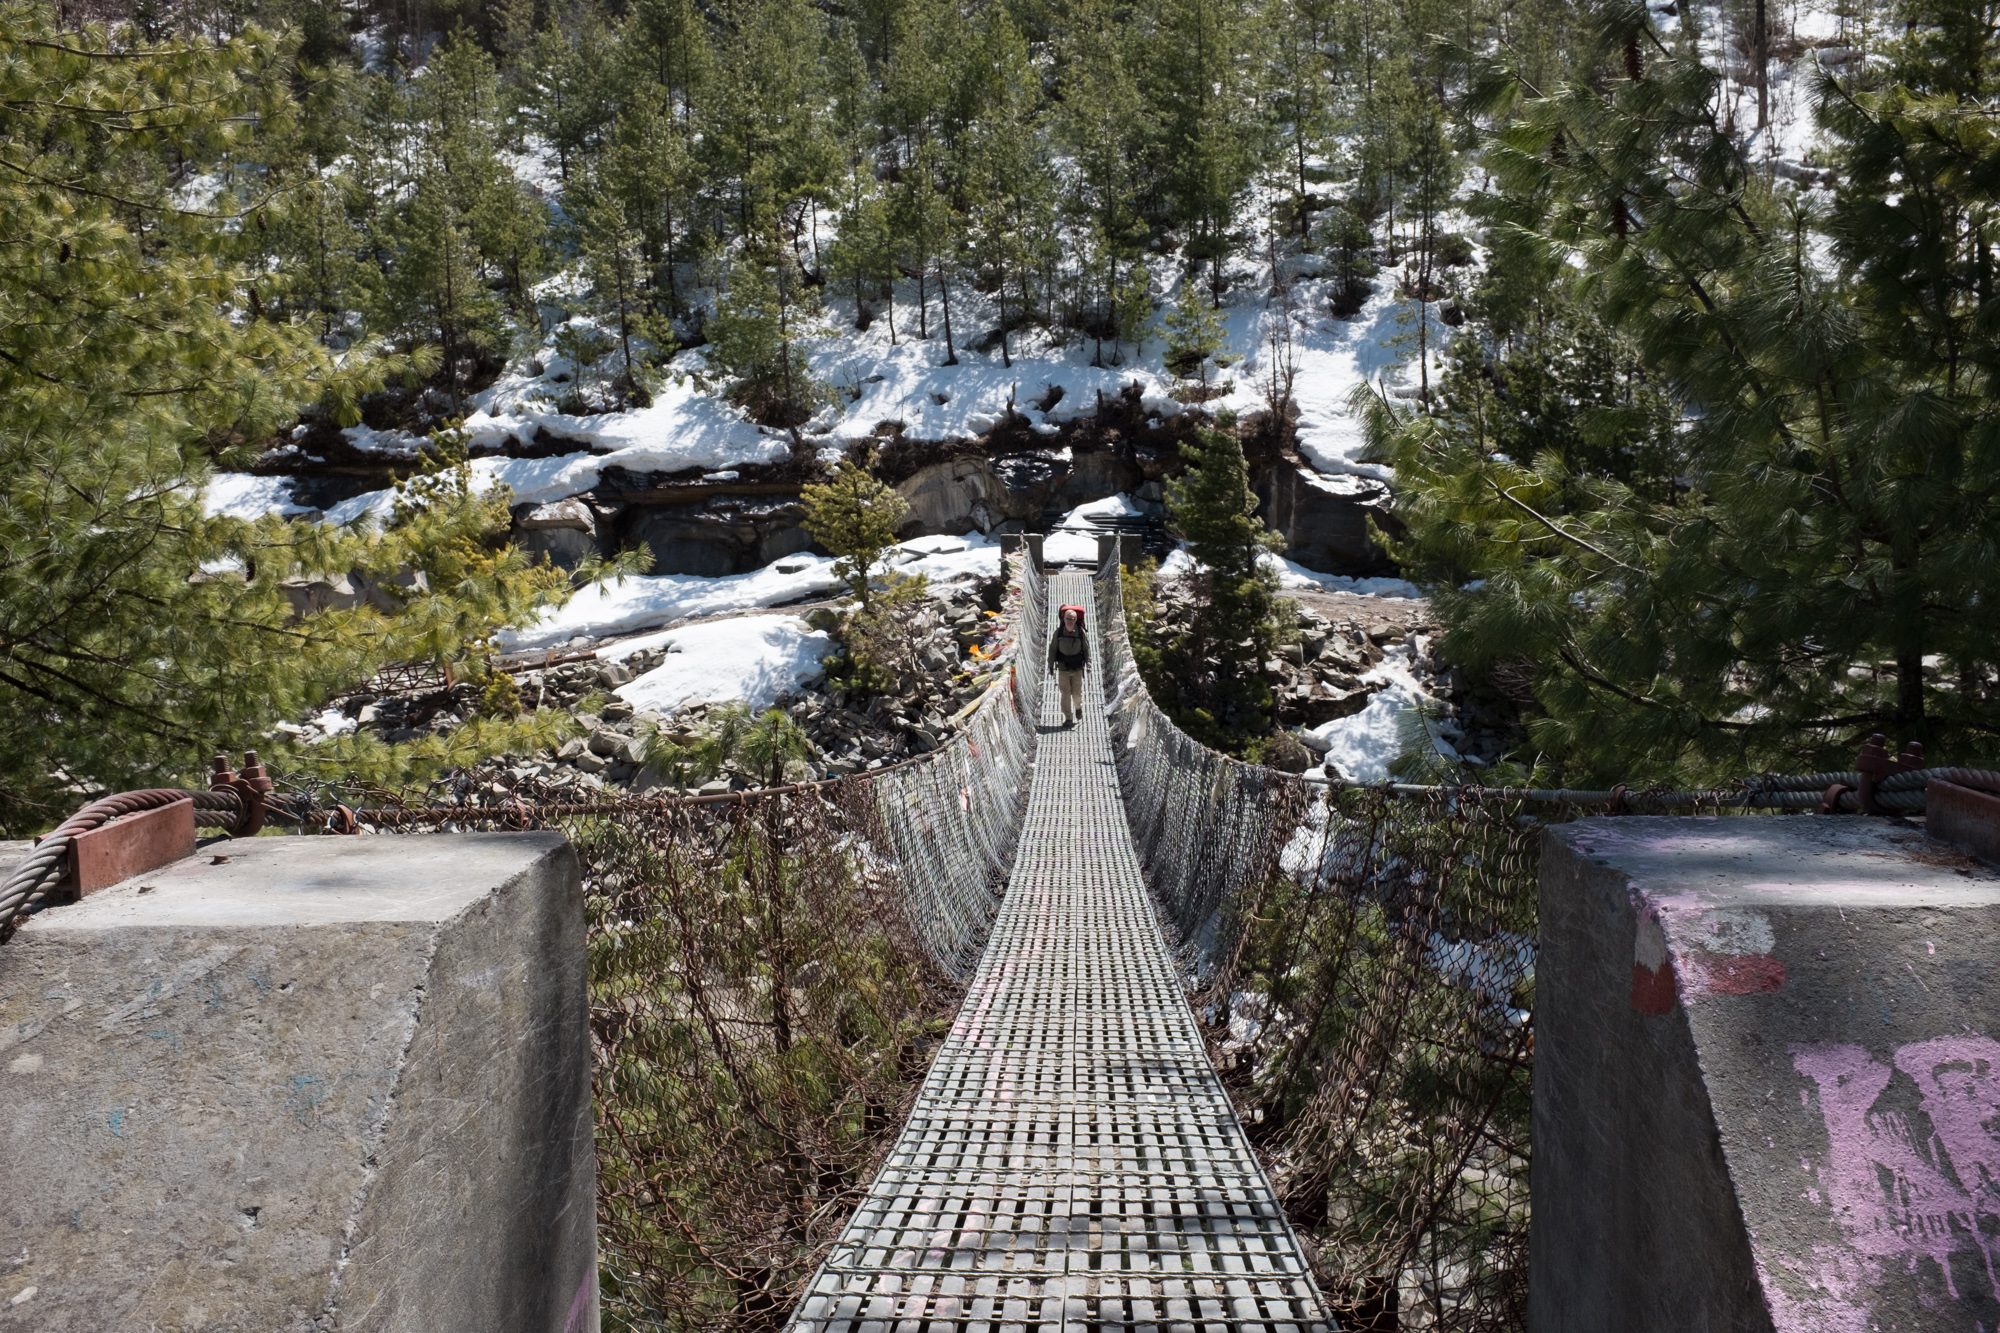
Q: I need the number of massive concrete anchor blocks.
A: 2